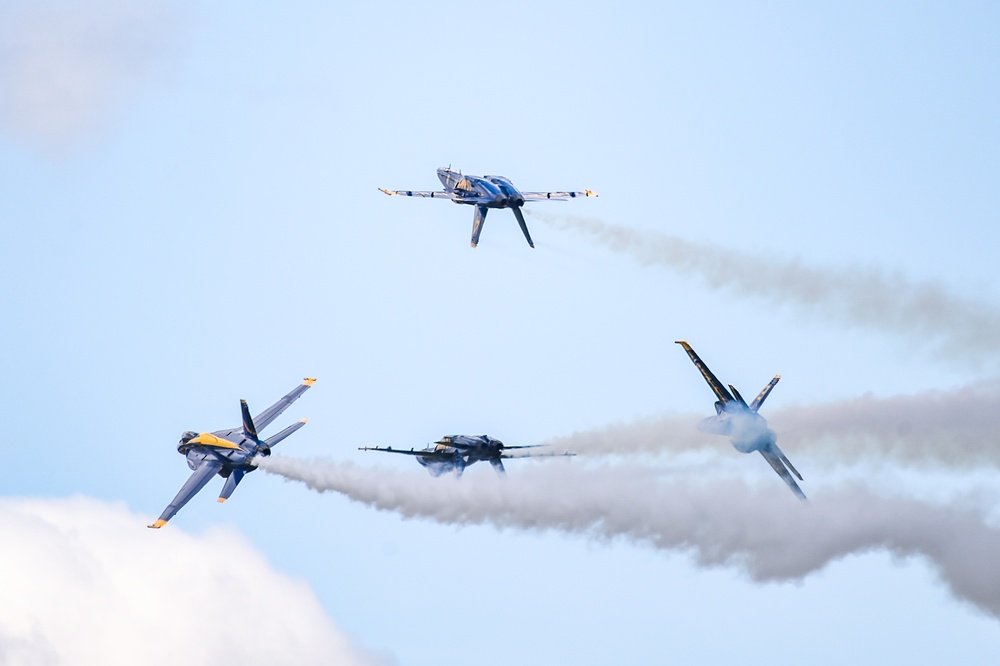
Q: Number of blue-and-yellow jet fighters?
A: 4